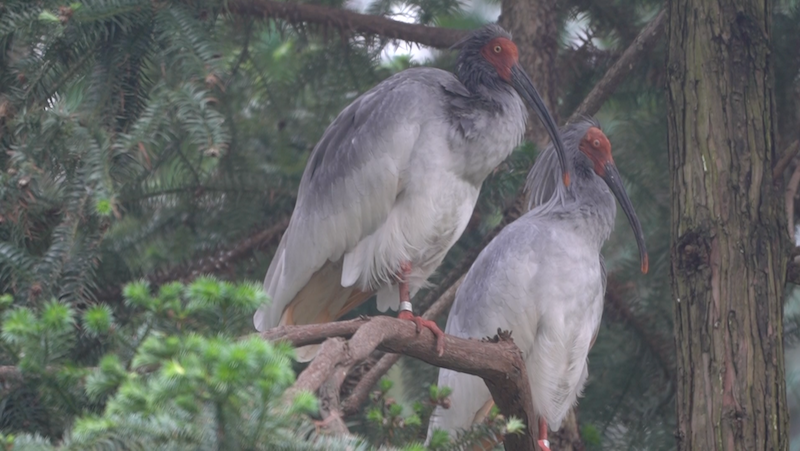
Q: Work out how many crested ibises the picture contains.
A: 2